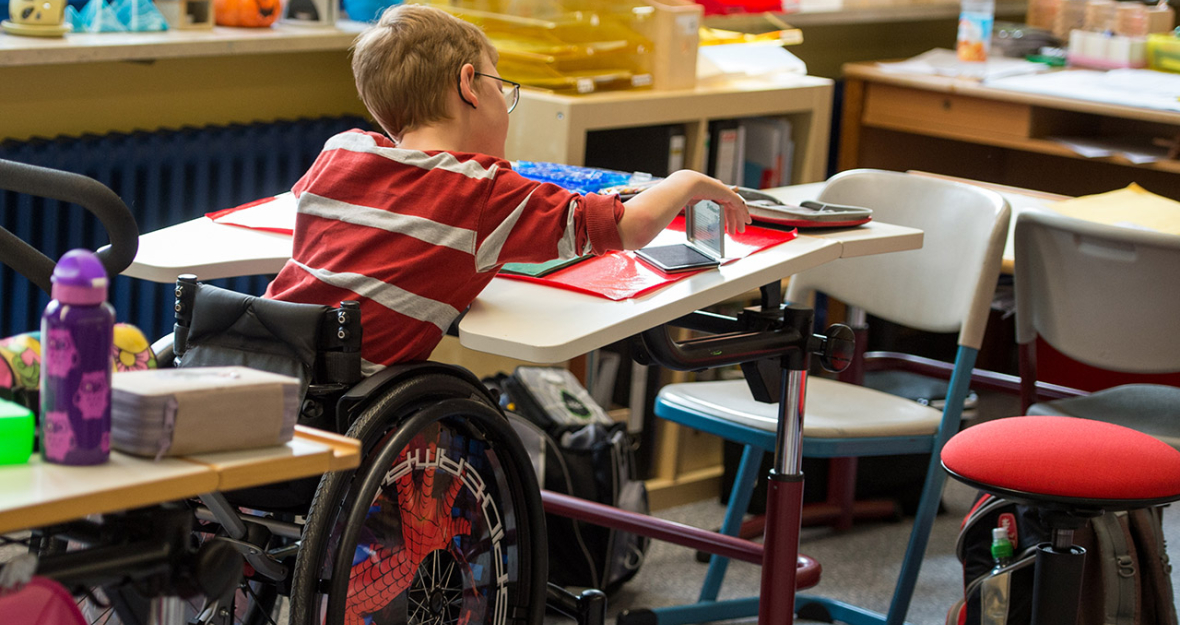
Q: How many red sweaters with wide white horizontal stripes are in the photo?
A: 1